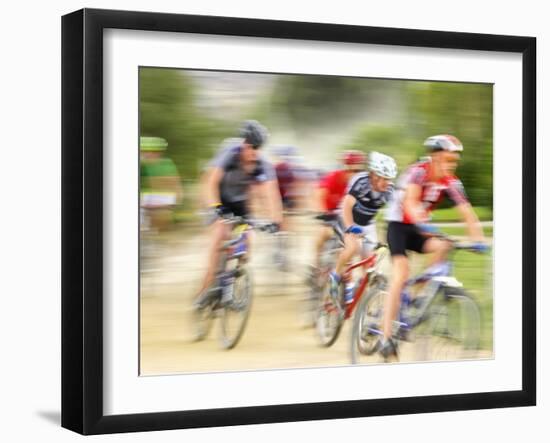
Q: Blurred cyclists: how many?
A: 6